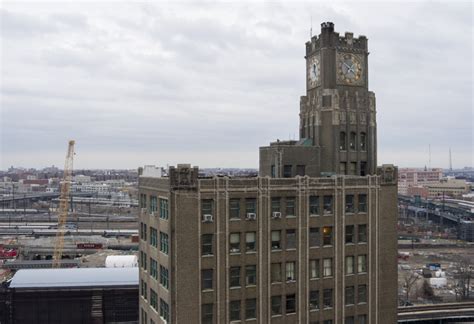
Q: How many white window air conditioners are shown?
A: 3